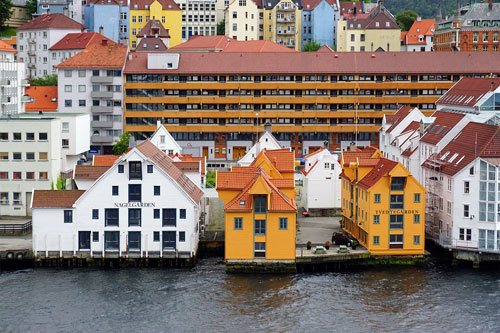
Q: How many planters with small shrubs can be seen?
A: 3